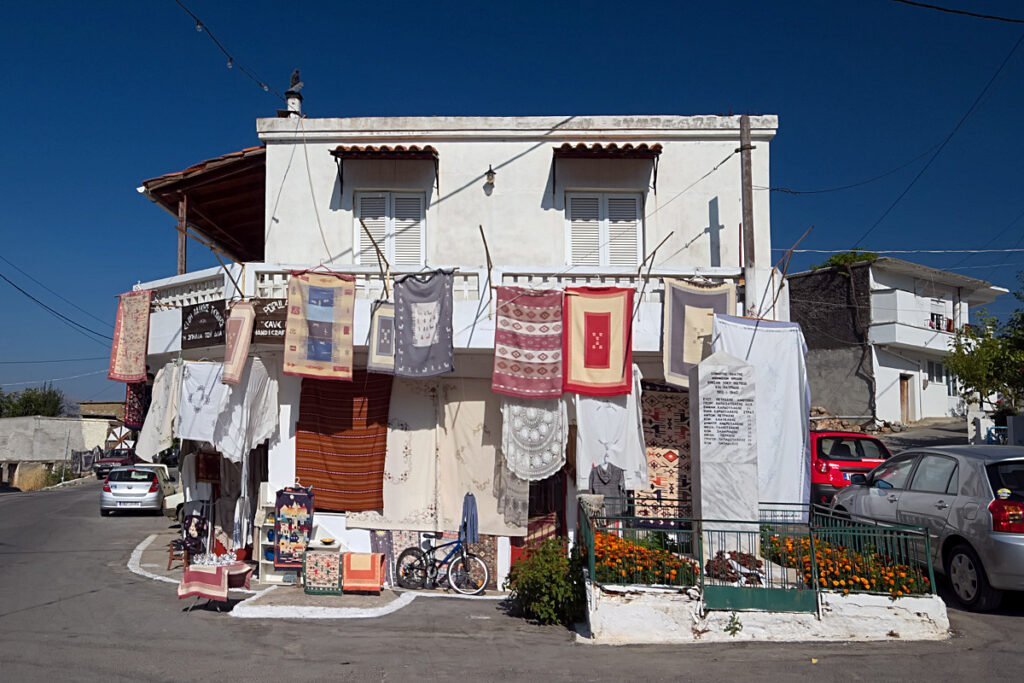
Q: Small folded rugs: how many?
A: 2